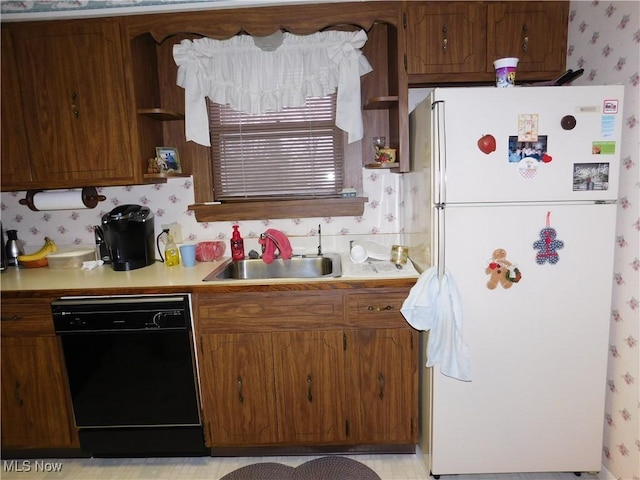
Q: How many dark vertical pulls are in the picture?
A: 7